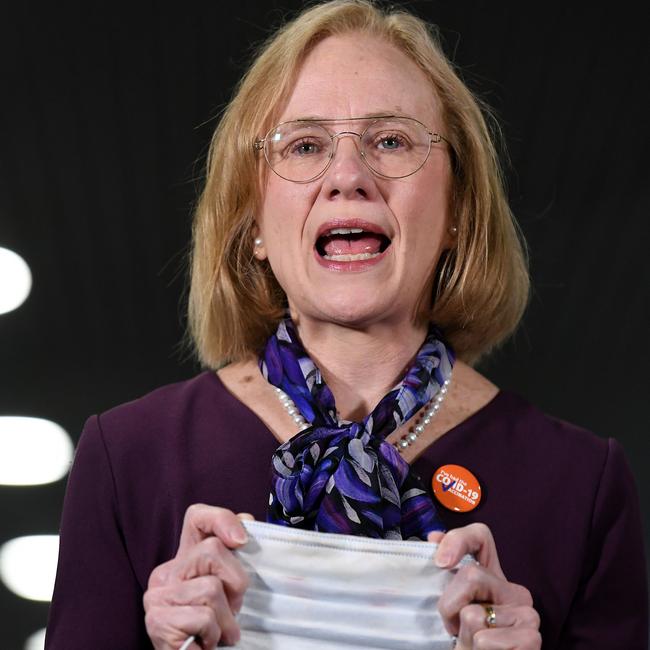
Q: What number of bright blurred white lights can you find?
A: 4